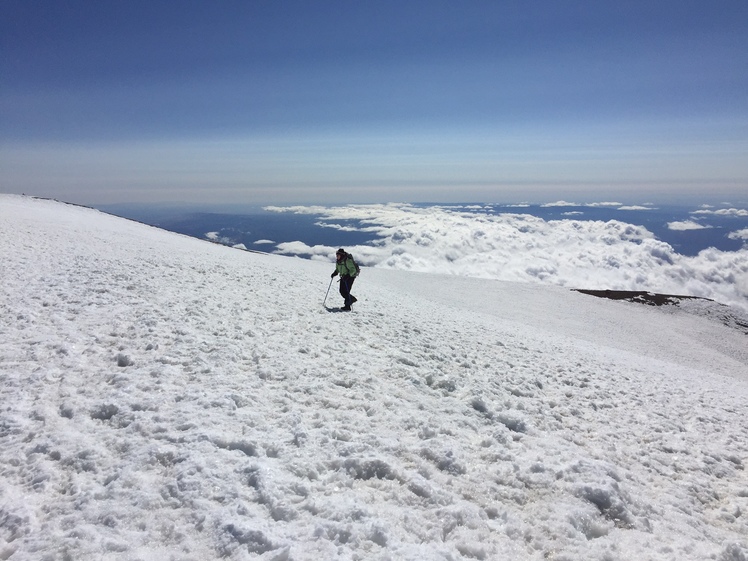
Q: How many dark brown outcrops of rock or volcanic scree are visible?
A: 1